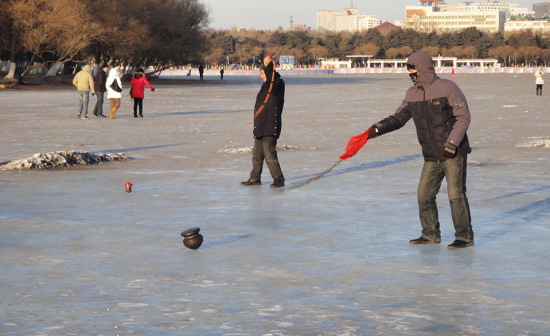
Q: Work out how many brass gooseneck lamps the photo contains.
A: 0